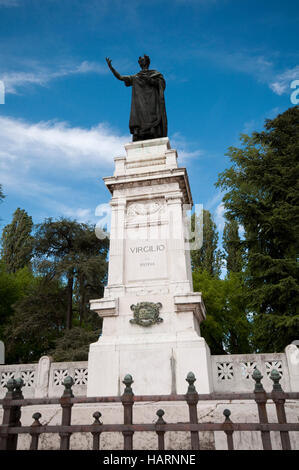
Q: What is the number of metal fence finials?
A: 11